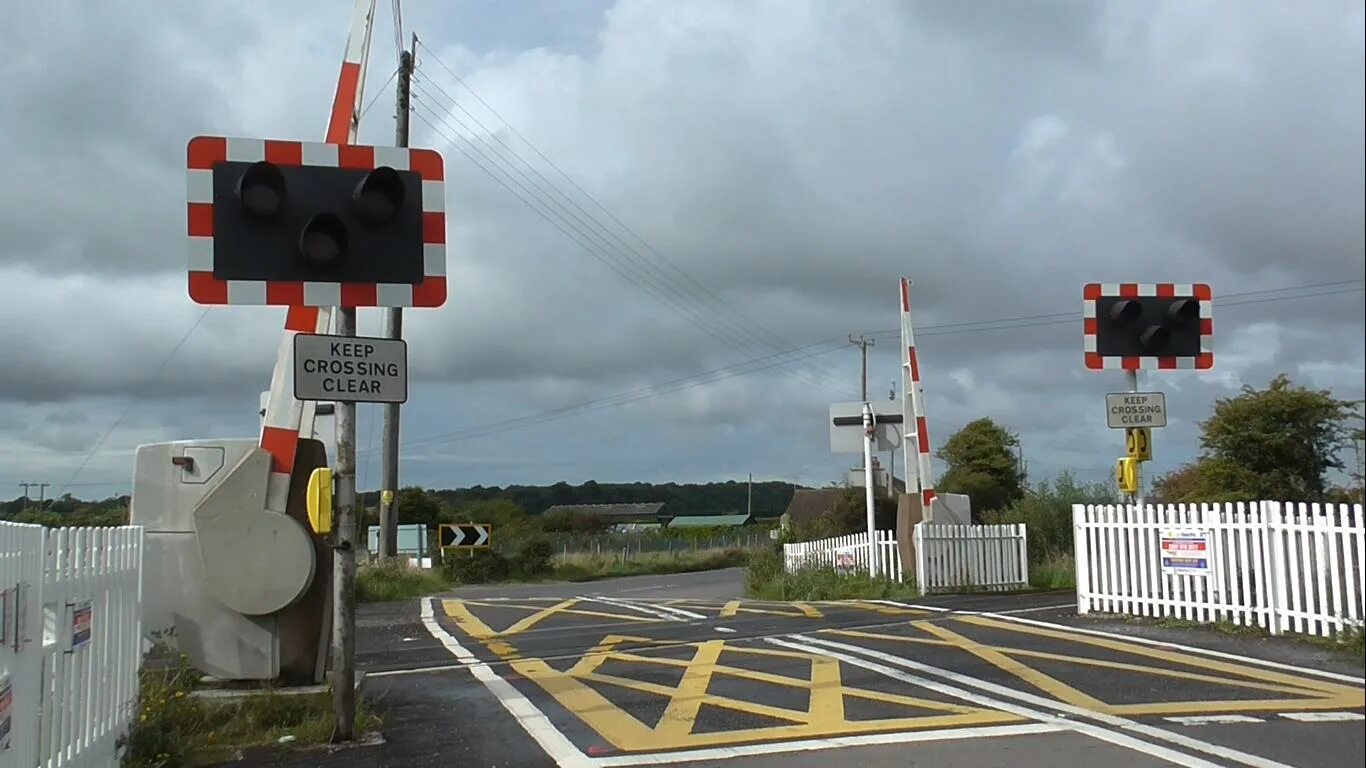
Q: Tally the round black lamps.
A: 6